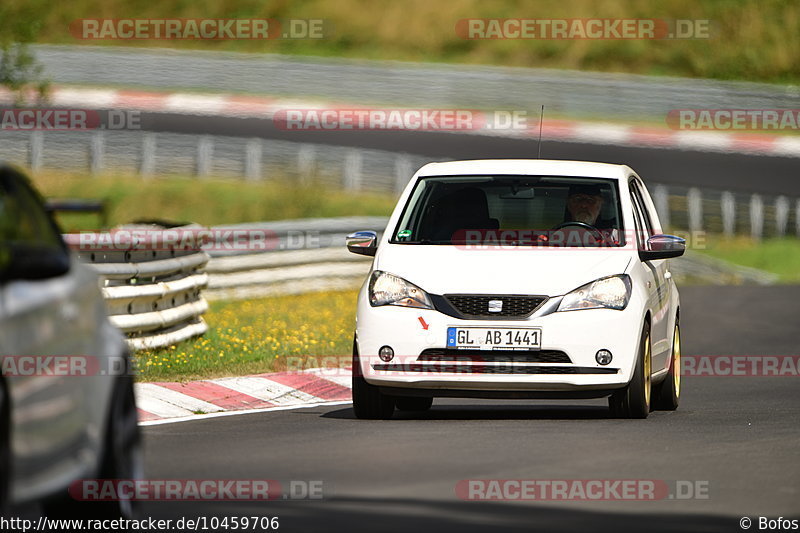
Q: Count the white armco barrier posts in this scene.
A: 14